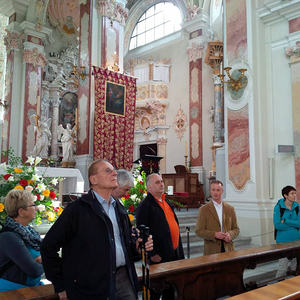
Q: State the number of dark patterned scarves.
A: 1